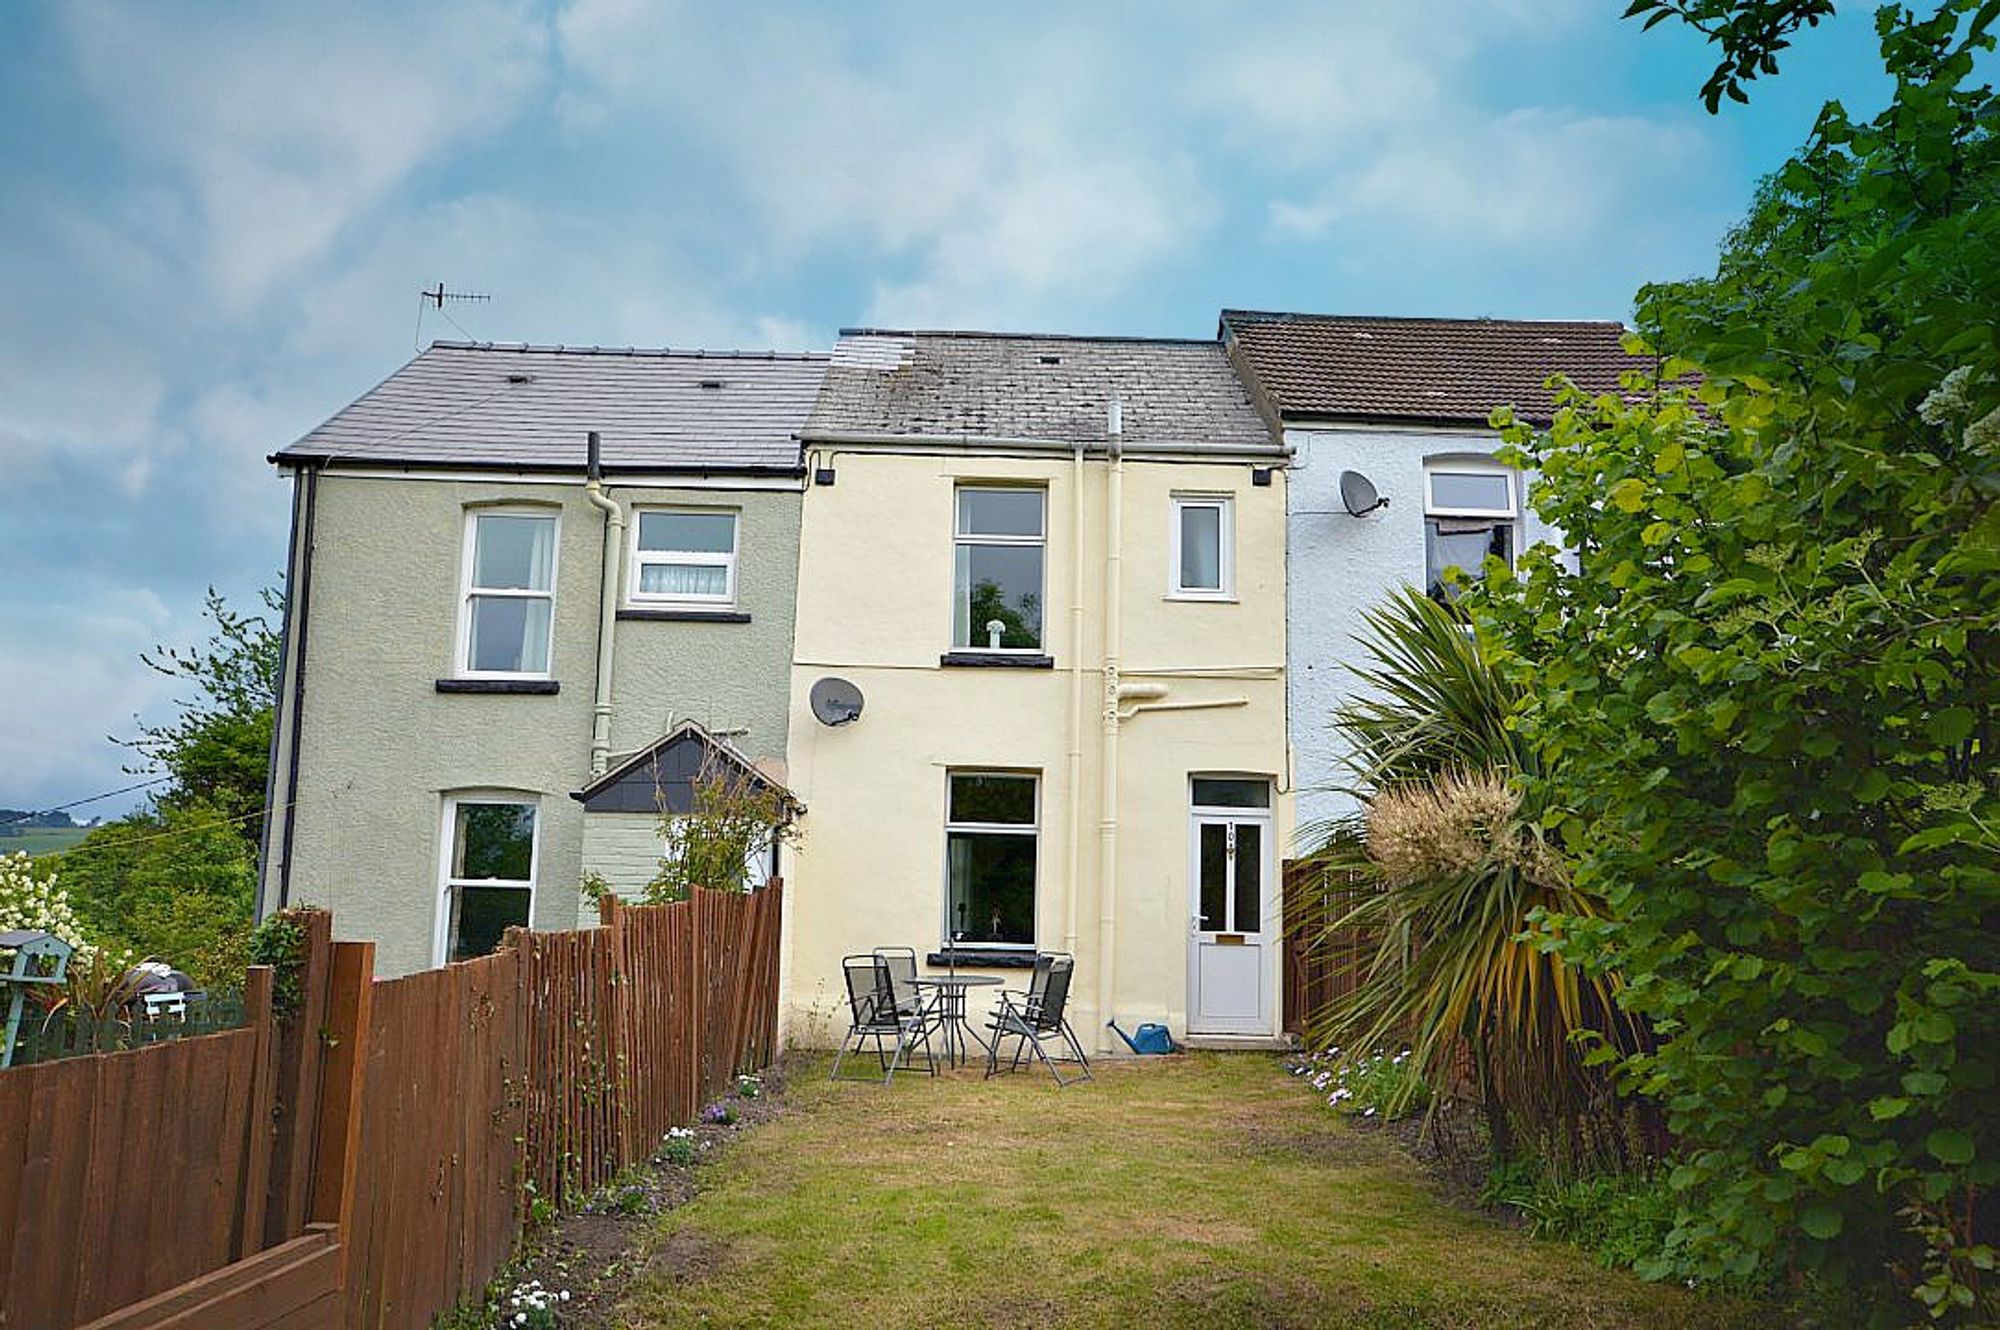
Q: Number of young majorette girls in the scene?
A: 0